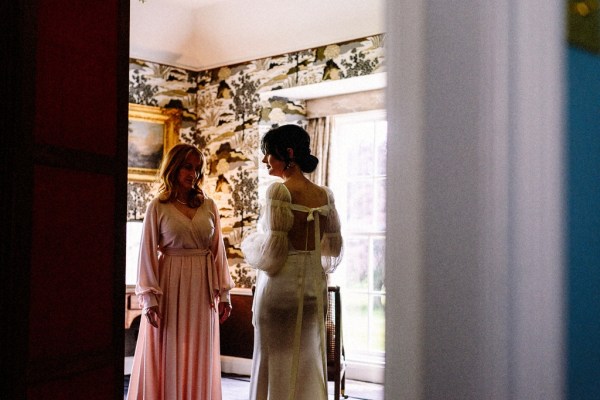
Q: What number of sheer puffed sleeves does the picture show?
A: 2